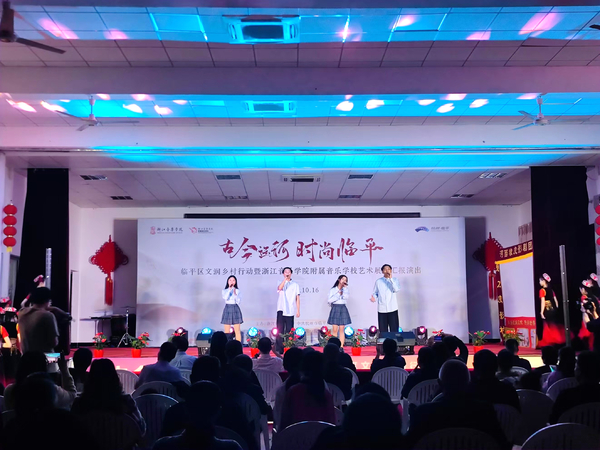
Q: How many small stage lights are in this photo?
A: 11